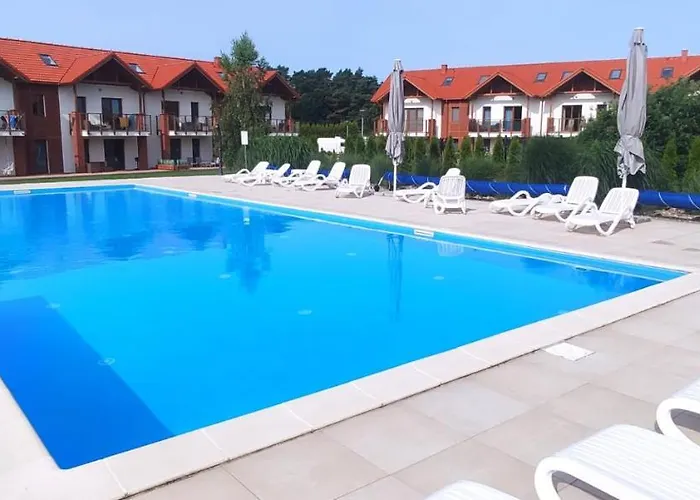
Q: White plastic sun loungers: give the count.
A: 13